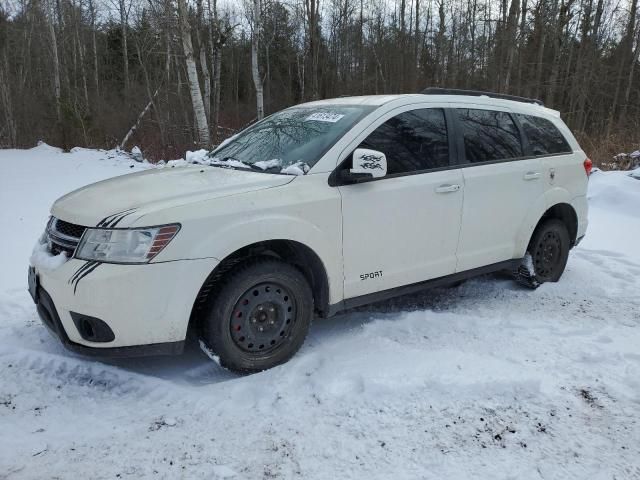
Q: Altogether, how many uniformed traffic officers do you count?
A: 0